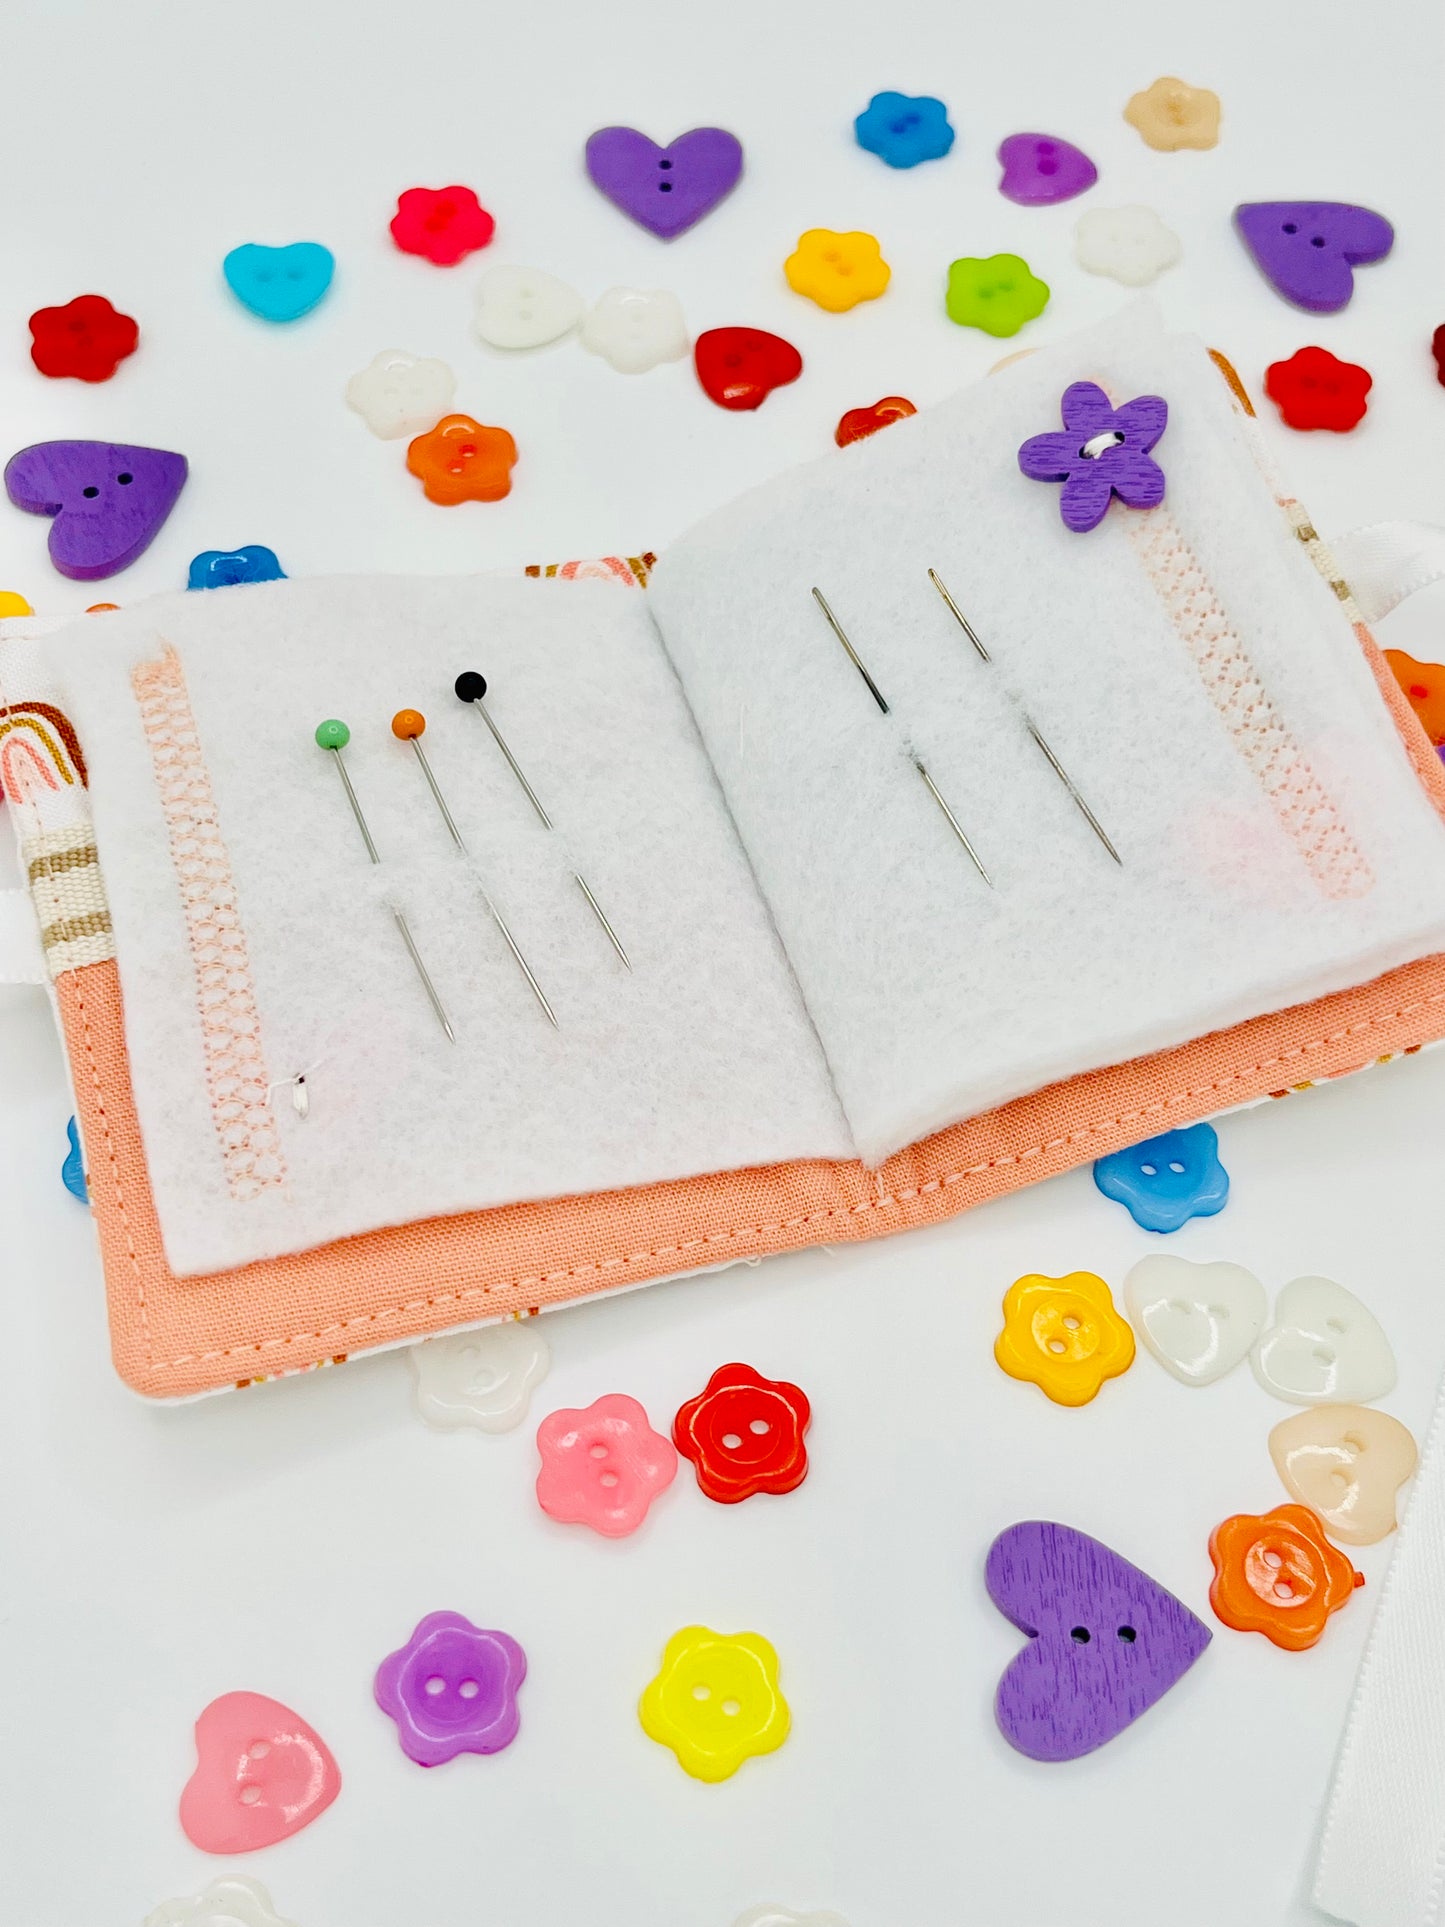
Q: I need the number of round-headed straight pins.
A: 3